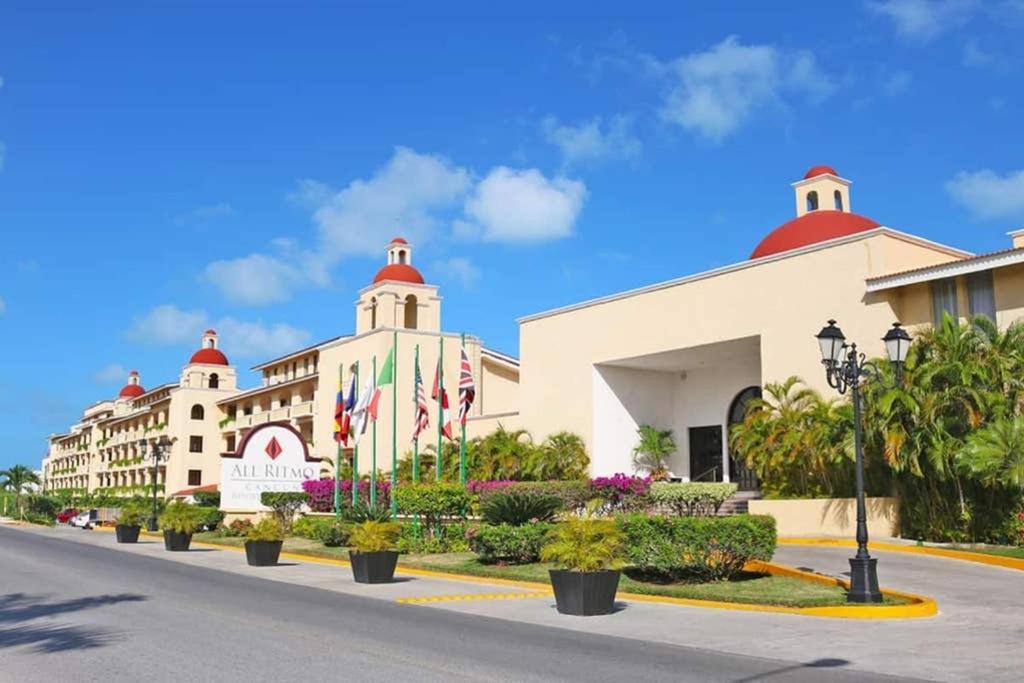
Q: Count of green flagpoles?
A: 7